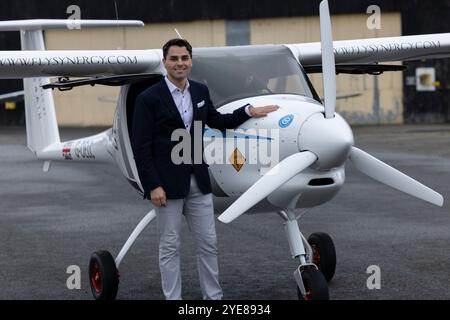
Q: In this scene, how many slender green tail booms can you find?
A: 0